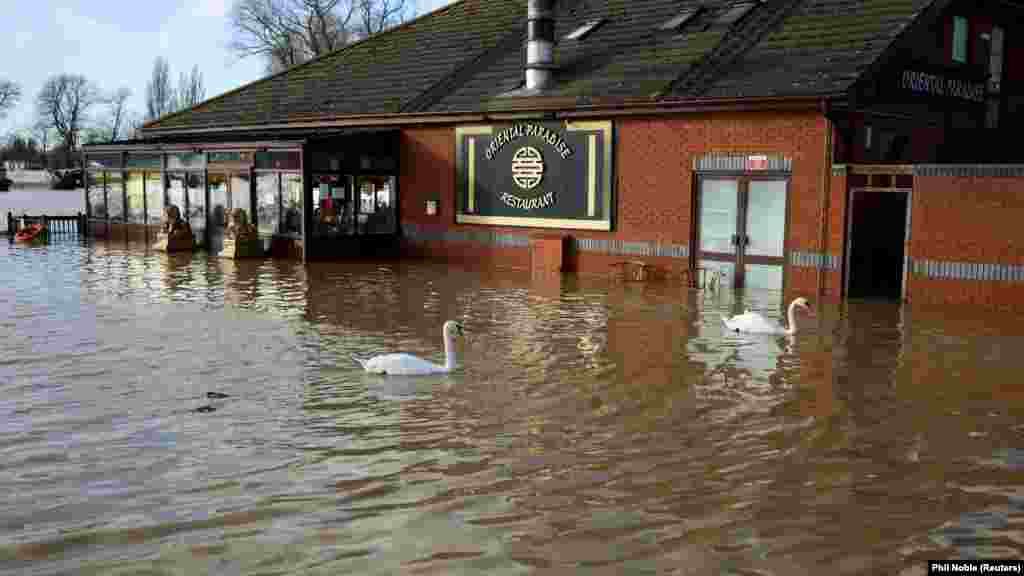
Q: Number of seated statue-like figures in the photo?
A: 2